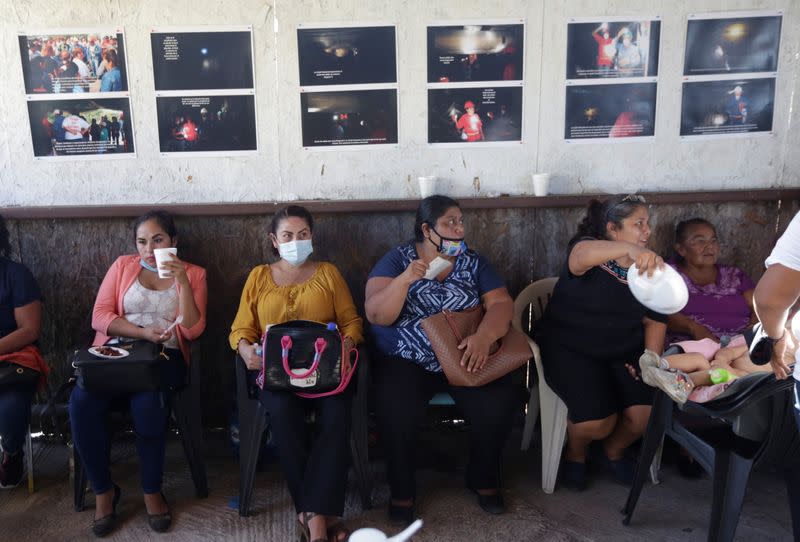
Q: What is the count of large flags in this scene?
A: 0